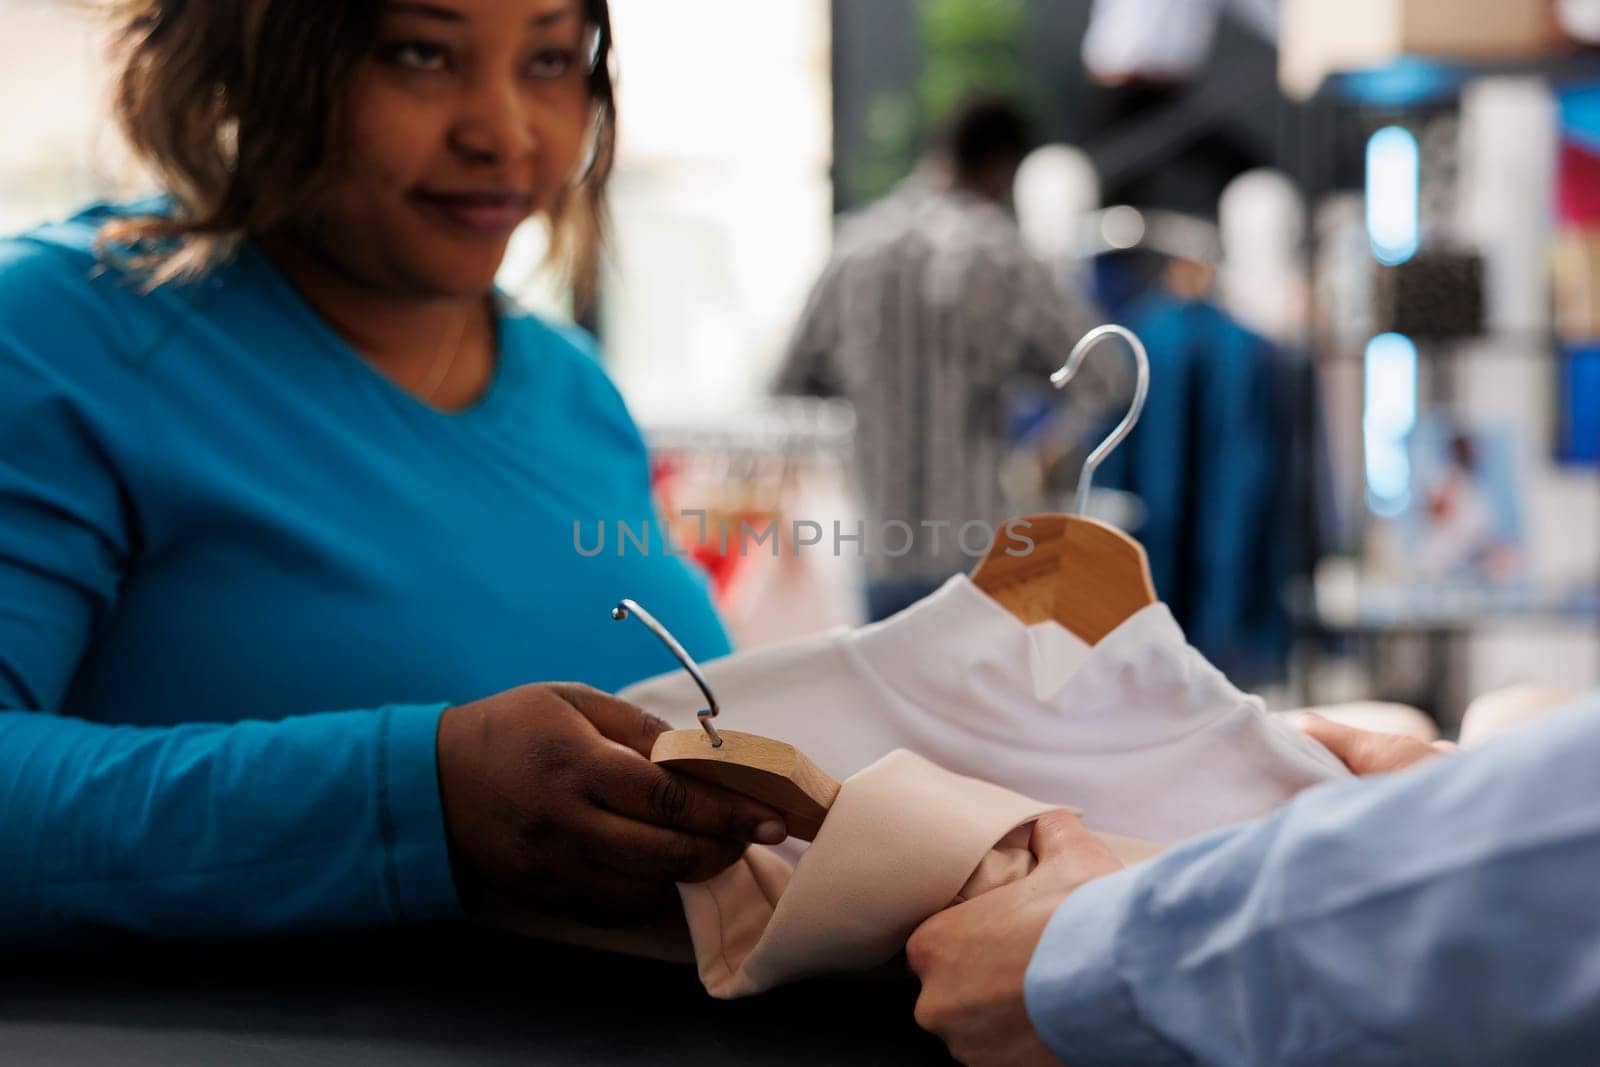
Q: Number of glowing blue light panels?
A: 2